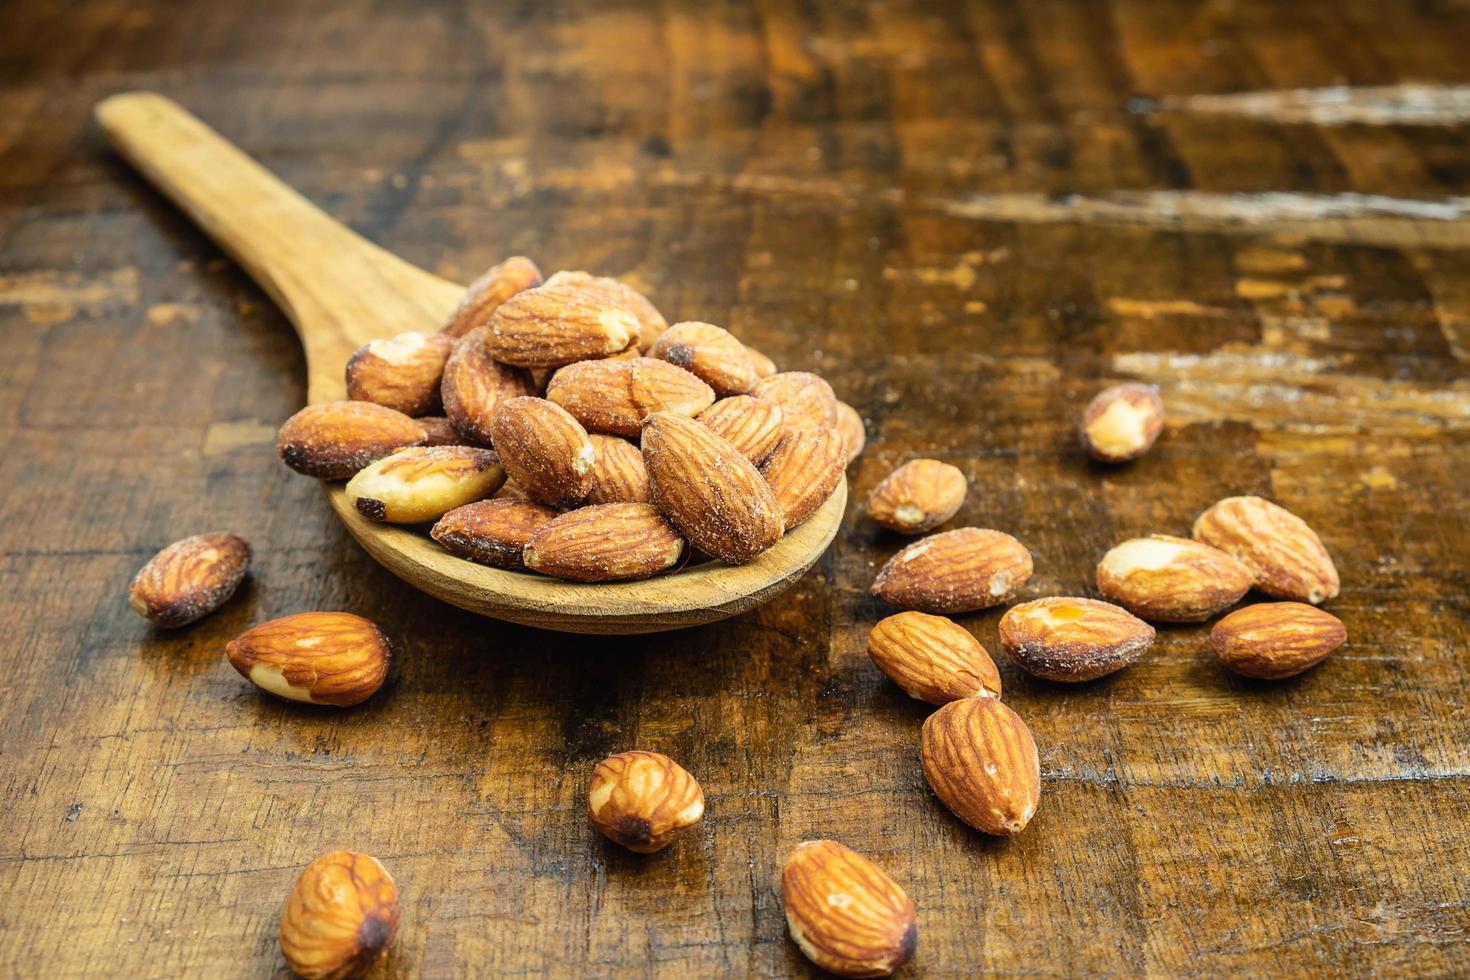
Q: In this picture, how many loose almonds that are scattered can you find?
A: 14